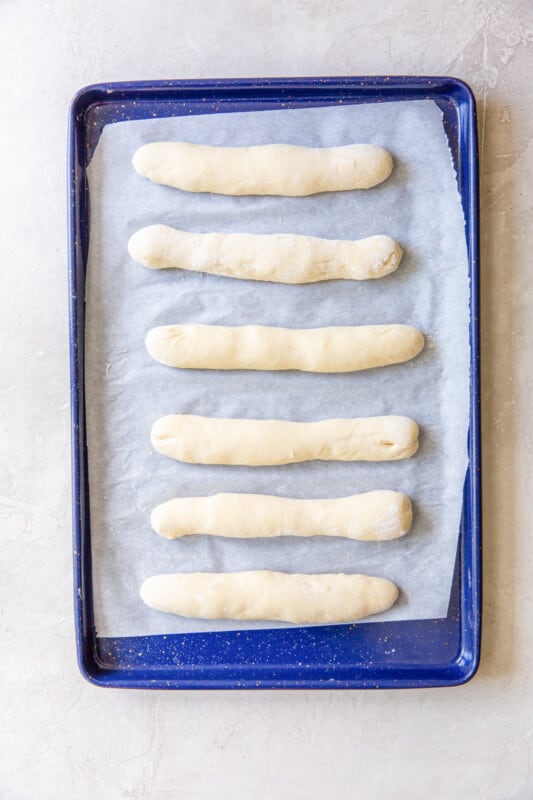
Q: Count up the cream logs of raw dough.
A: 6